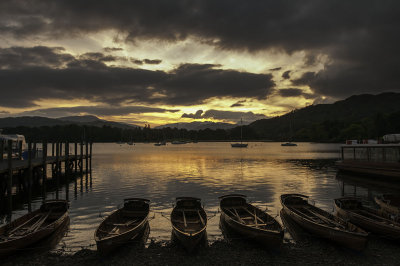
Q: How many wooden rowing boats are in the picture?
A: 7